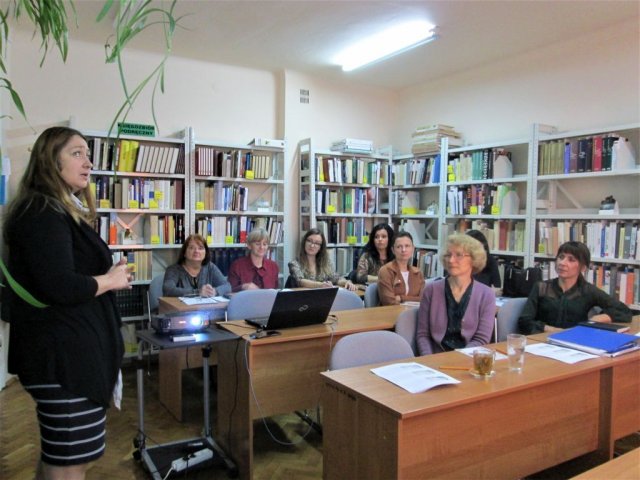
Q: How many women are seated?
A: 8